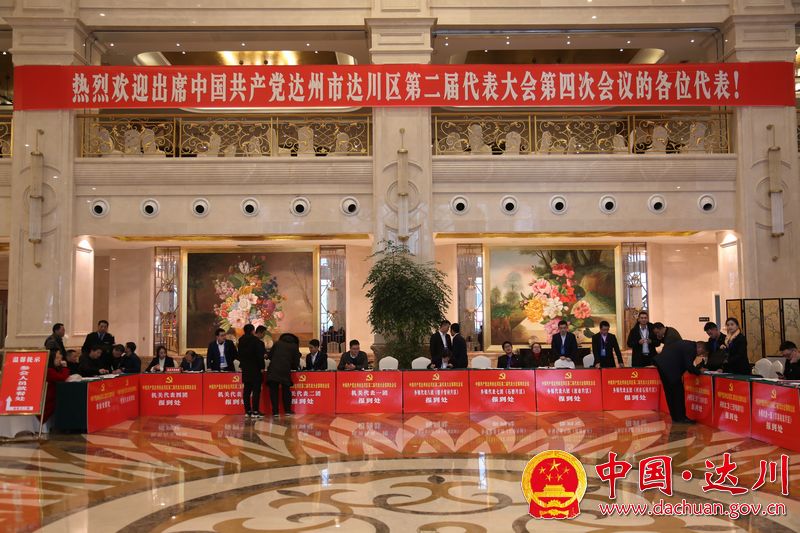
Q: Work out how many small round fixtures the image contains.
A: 12